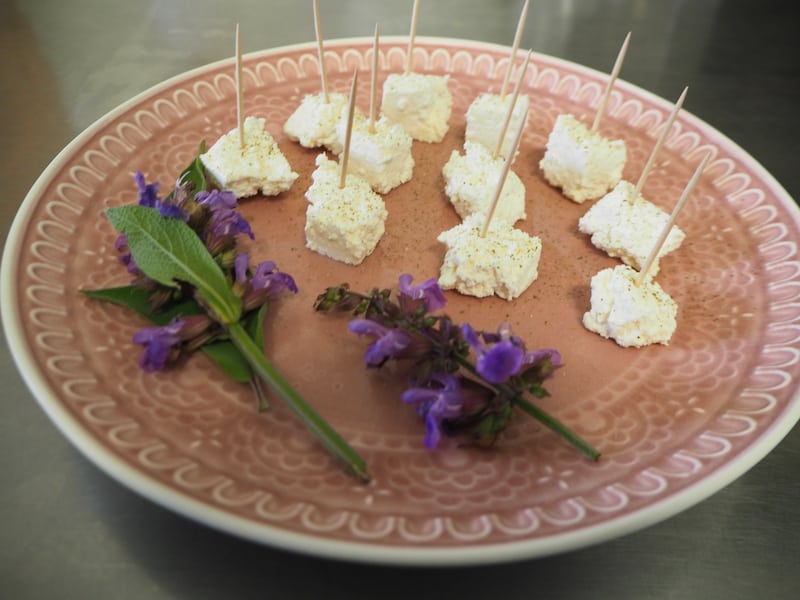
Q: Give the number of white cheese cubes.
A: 11